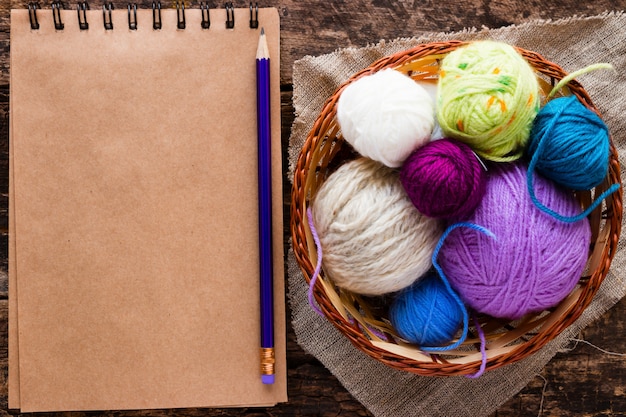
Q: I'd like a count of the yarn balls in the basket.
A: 7